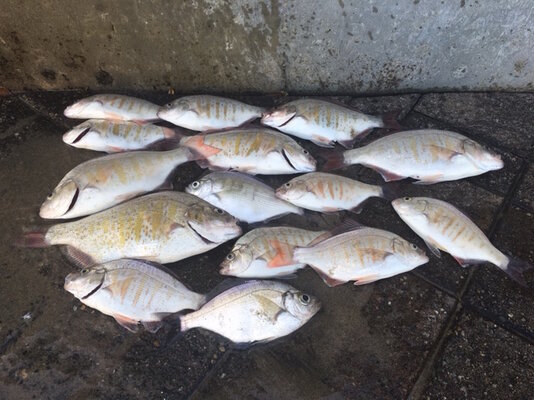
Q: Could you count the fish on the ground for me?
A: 15